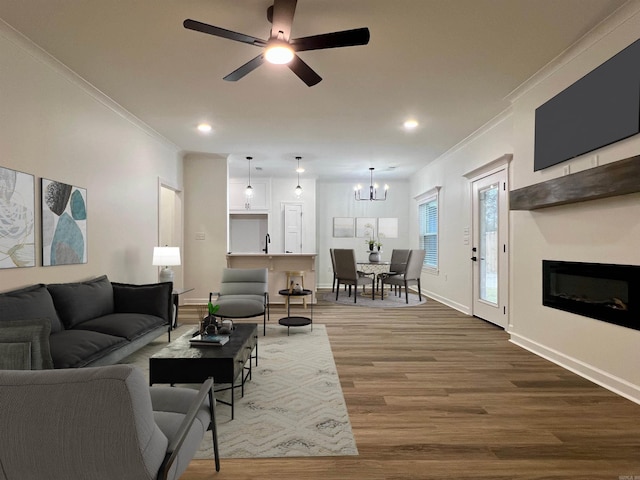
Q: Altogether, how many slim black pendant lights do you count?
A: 2